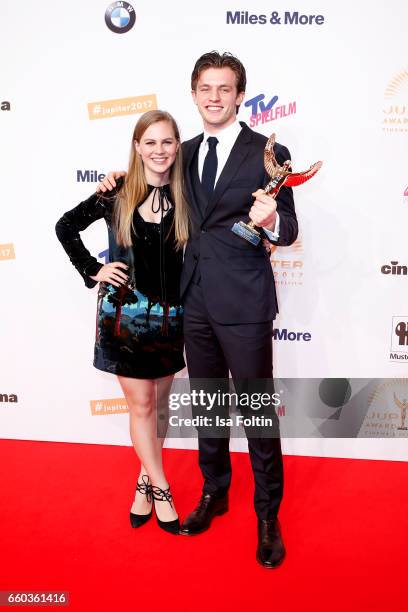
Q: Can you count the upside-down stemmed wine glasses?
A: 0